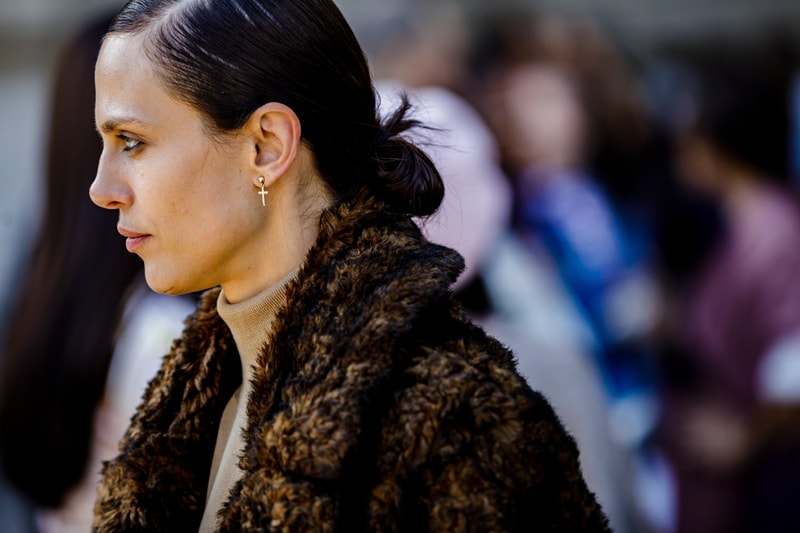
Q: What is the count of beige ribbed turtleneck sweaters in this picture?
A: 1